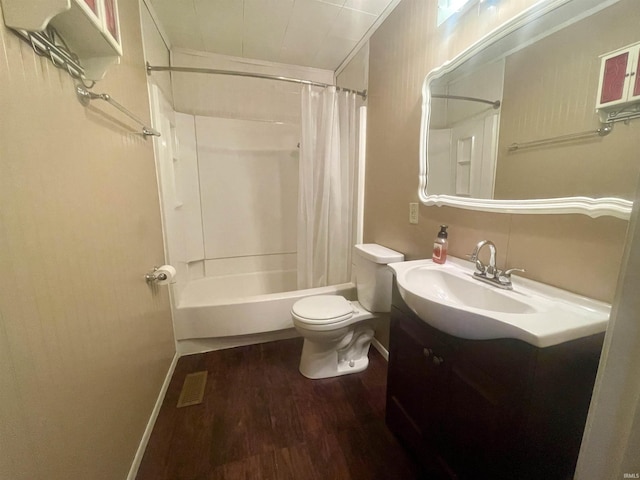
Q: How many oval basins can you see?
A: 1